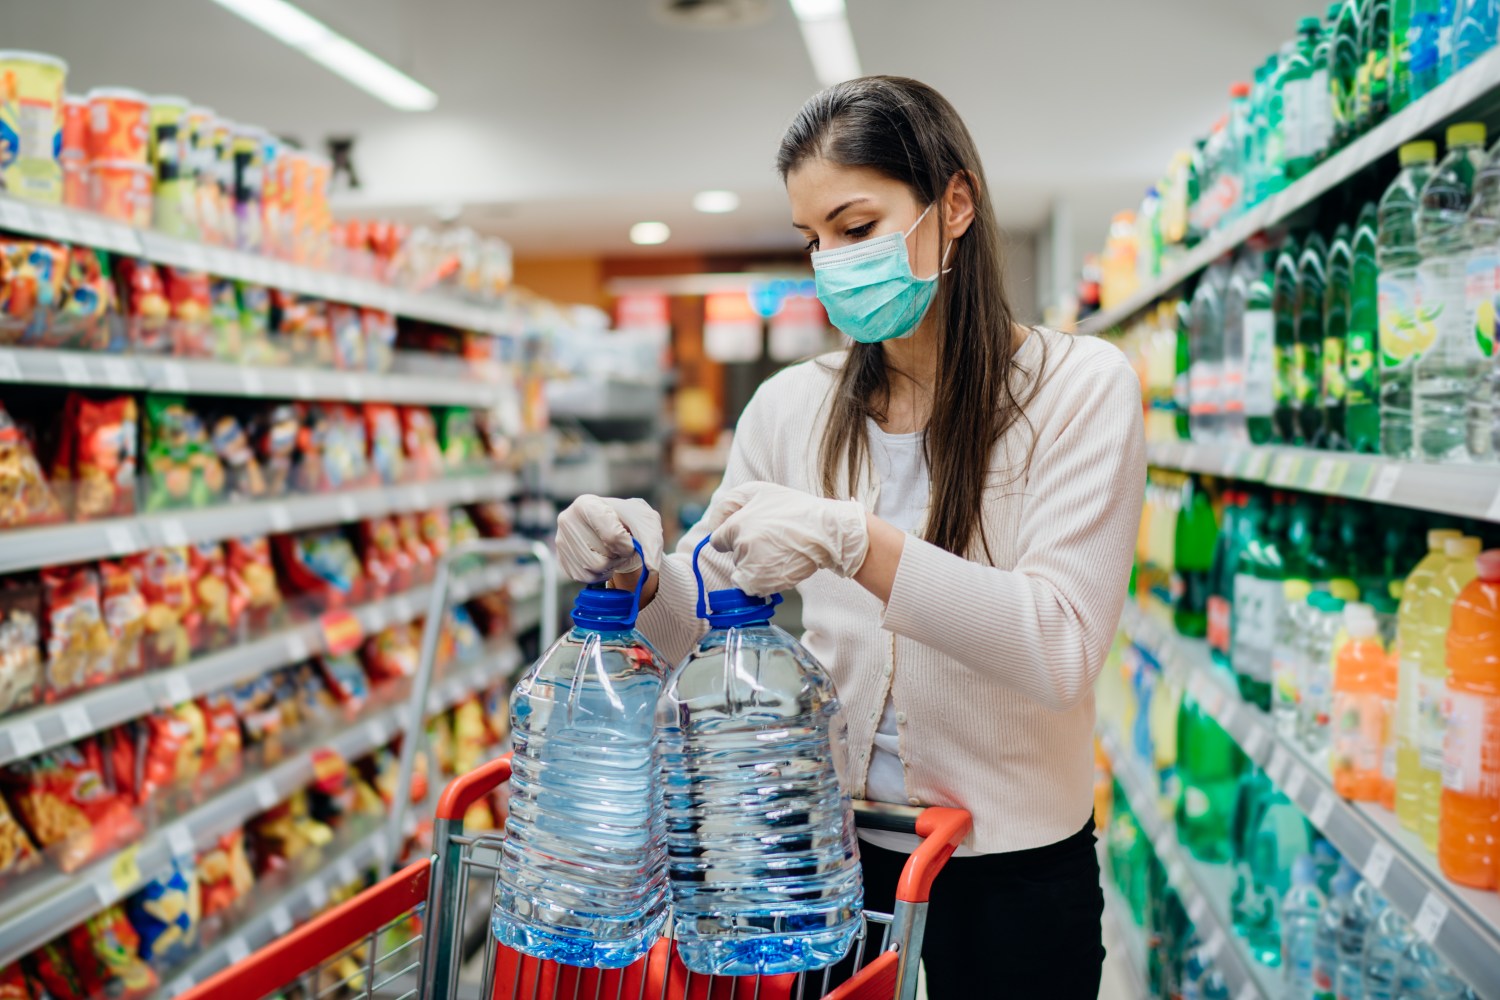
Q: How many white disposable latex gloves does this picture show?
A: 2